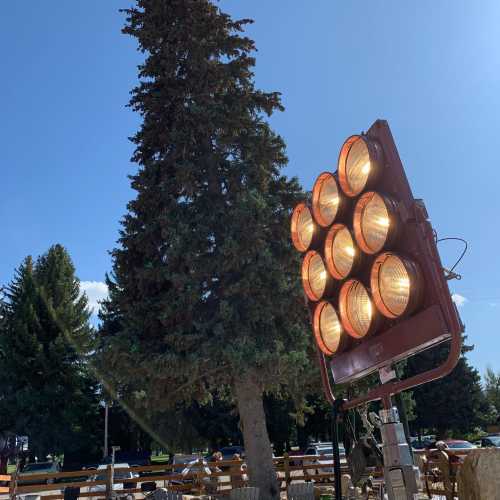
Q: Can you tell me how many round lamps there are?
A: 9